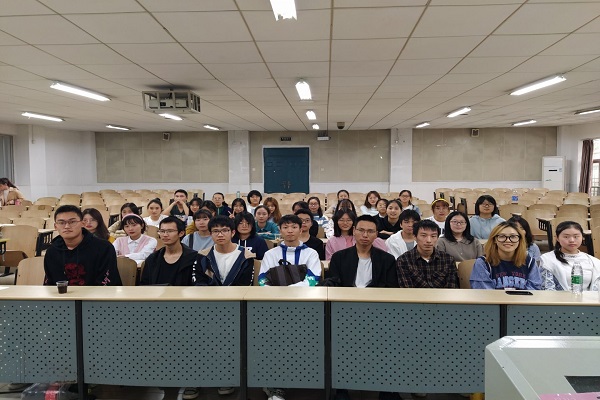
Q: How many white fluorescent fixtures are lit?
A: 14